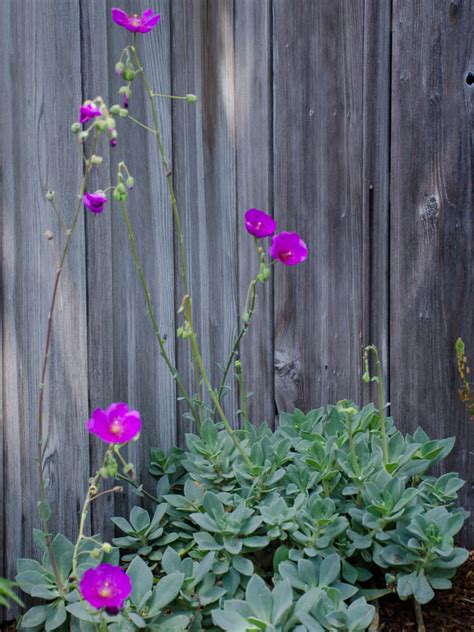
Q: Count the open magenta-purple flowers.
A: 7